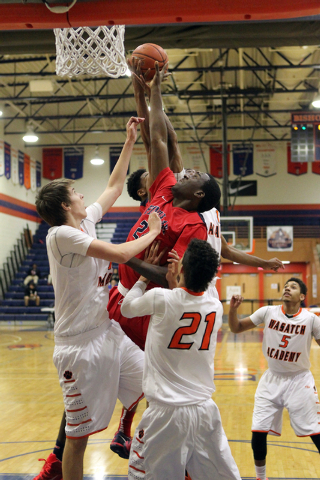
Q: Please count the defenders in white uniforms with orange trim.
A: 4